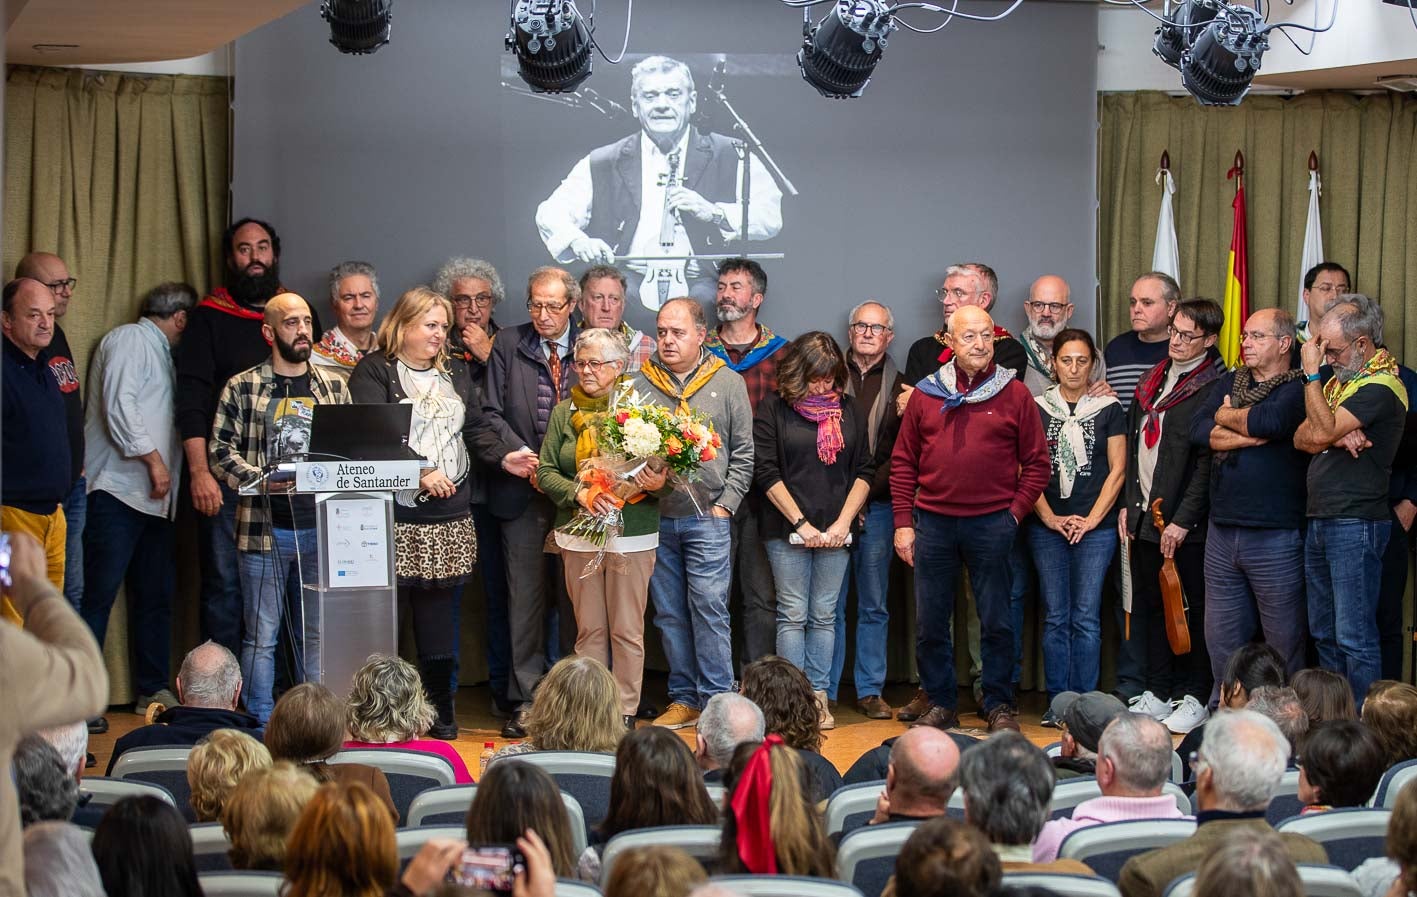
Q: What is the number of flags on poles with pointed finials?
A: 3